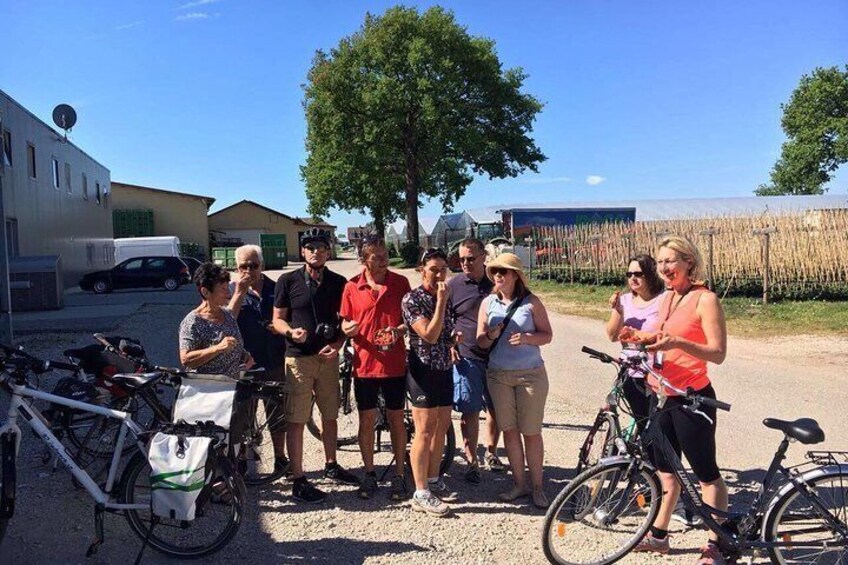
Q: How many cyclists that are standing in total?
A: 9